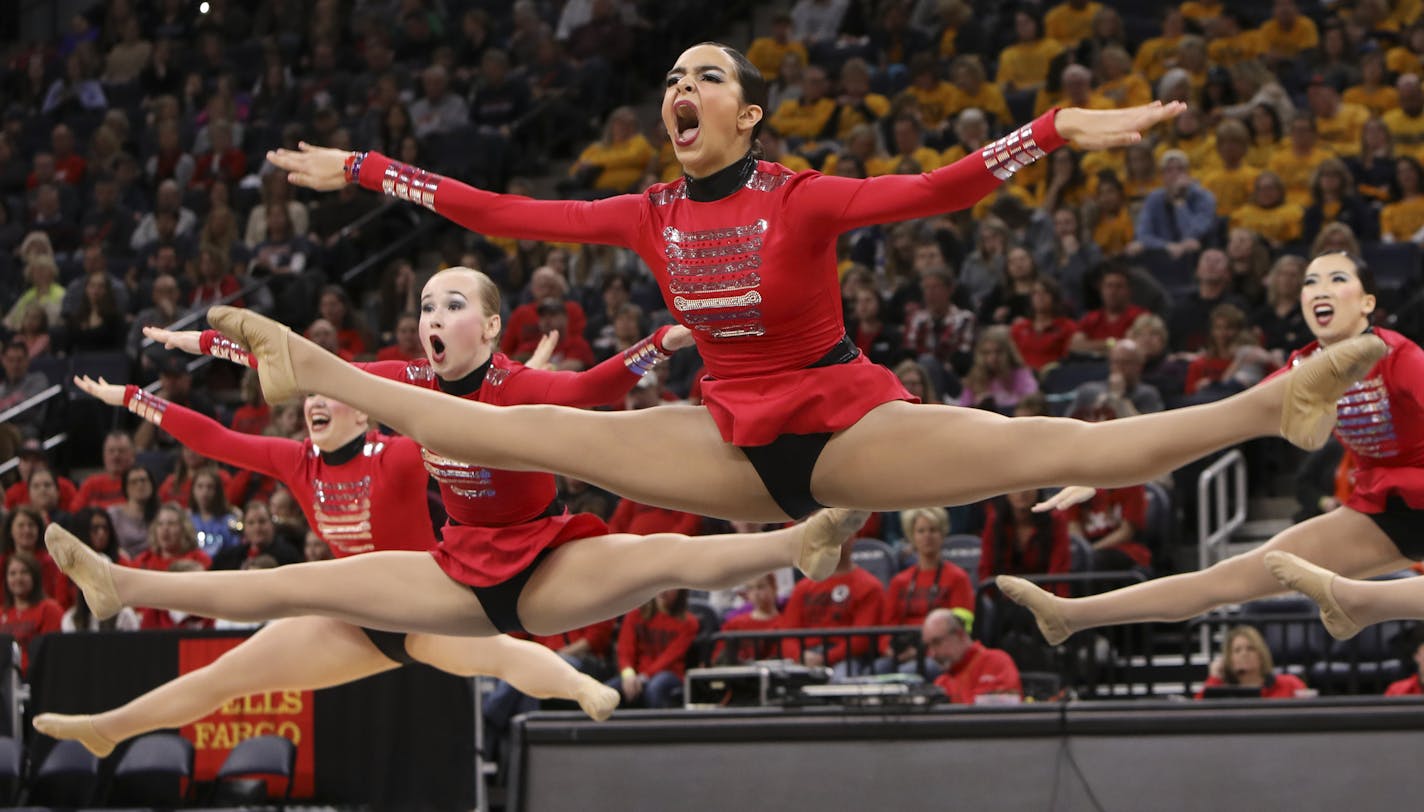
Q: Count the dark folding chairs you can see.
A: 4